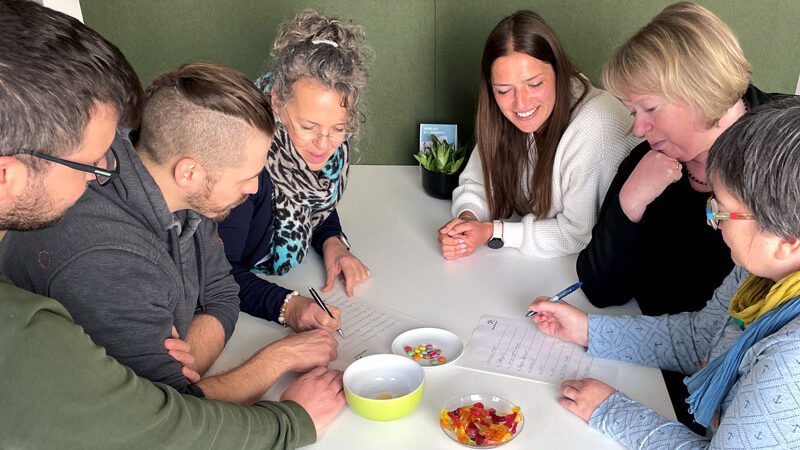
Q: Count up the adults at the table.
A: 6